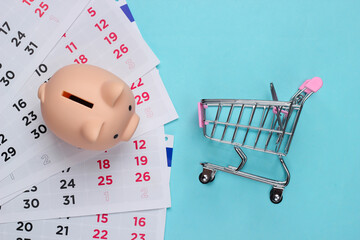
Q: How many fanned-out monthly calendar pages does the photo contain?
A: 5